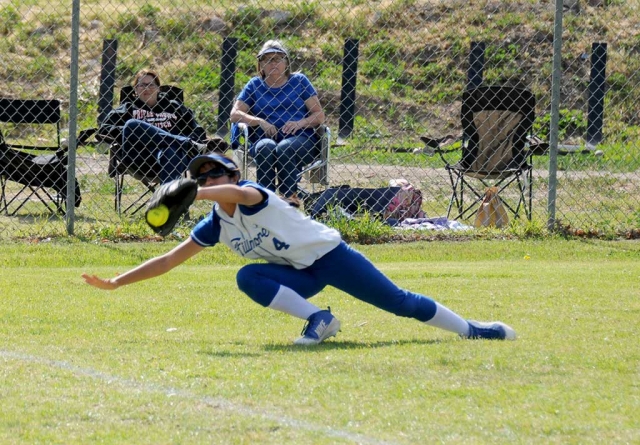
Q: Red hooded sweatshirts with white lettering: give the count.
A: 0